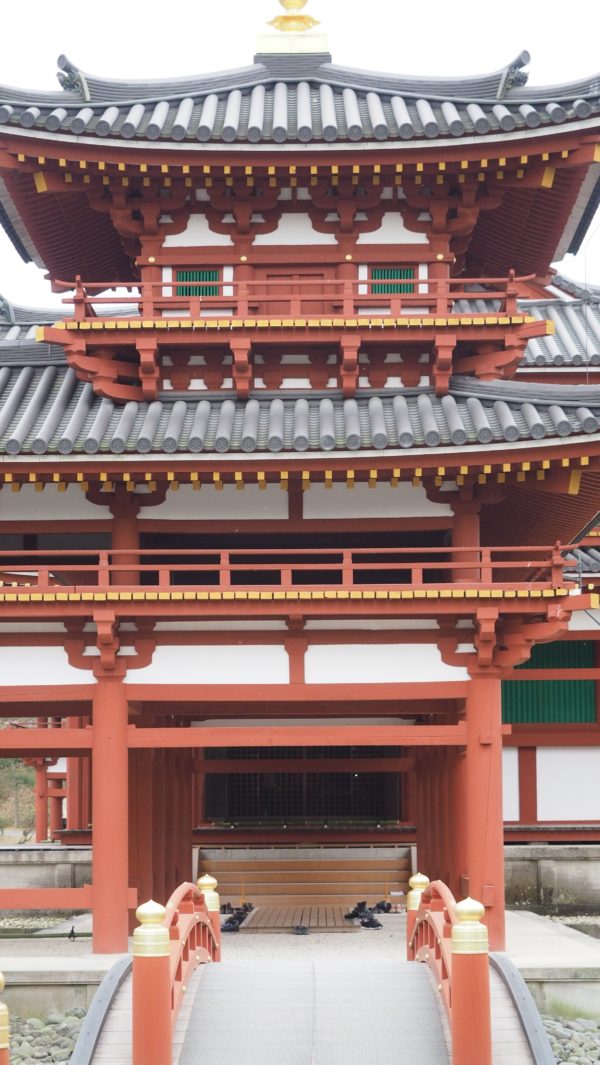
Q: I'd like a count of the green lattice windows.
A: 3